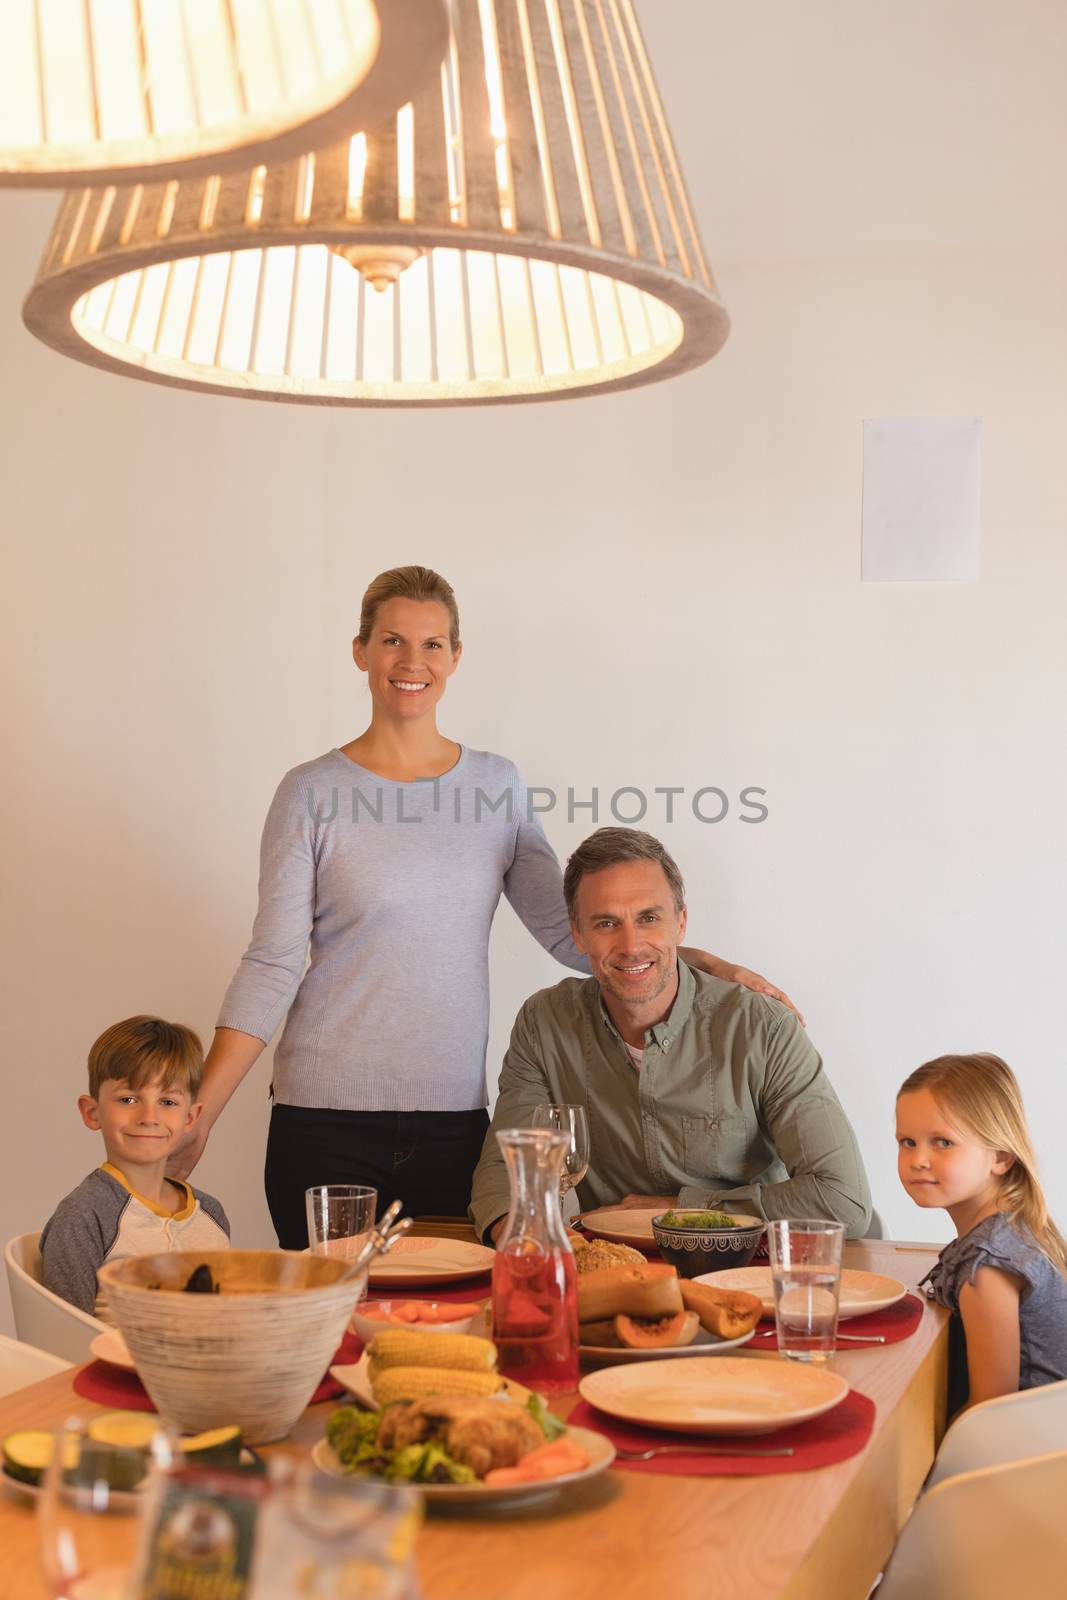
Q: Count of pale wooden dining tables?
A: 1